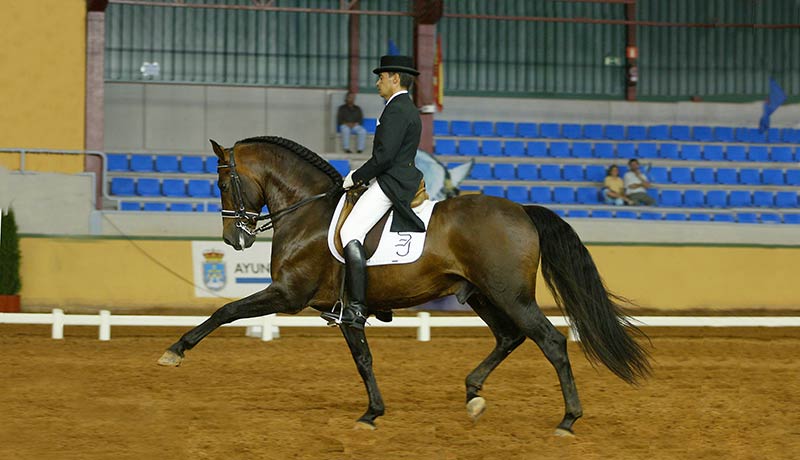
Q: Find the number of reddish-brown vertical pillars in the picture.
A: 4